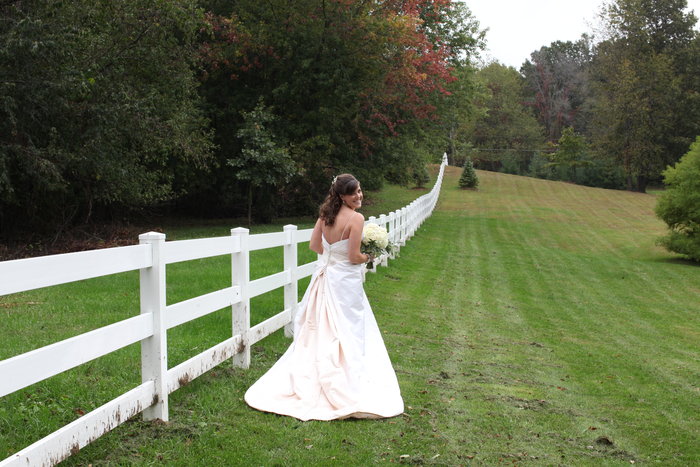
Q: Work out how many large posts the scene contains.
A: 3